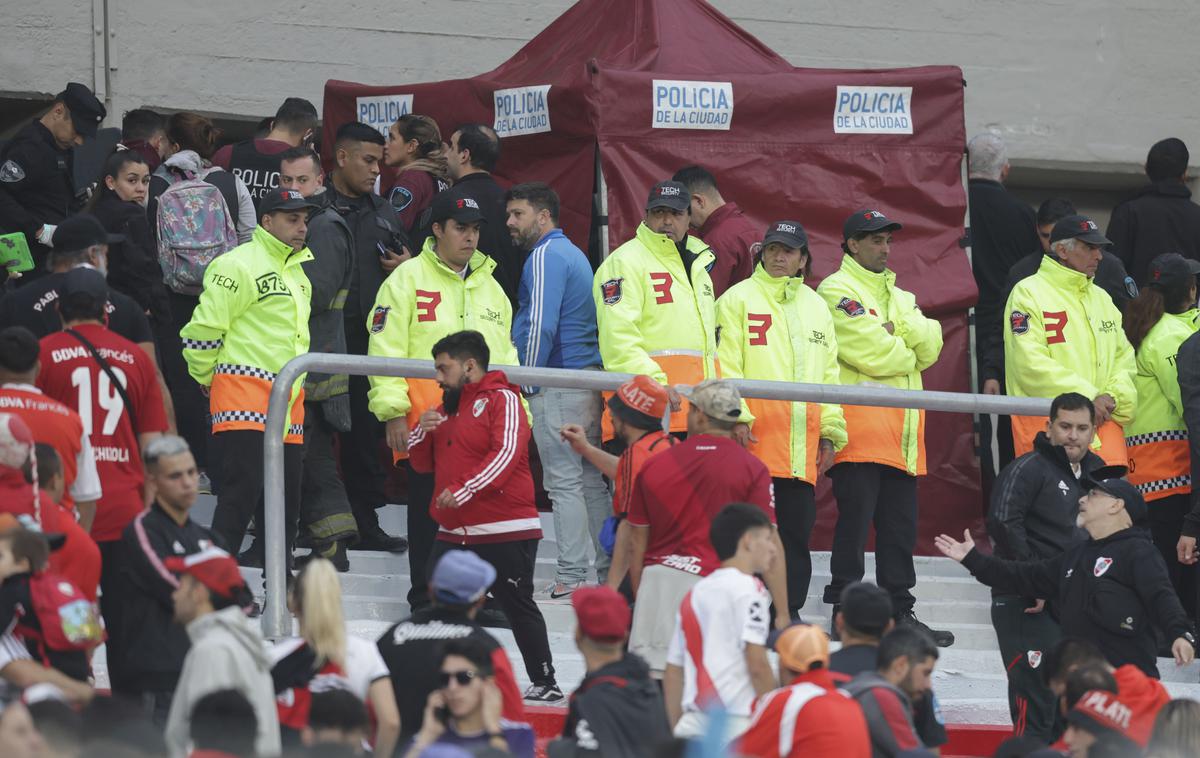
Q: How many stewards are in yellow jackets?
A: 7